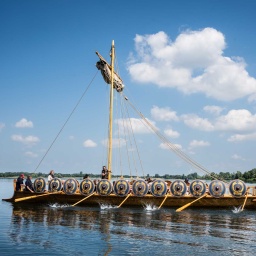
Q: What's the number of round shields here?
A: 12